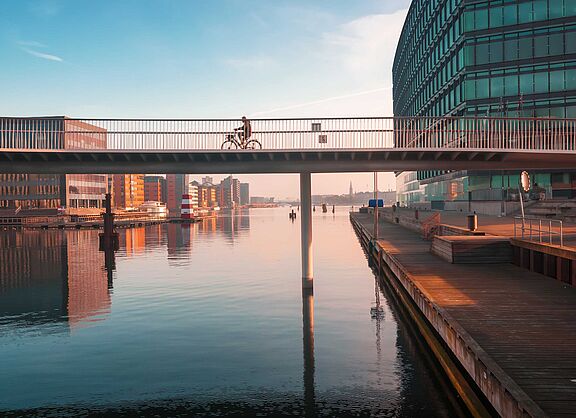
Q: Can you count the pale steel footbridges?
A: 1